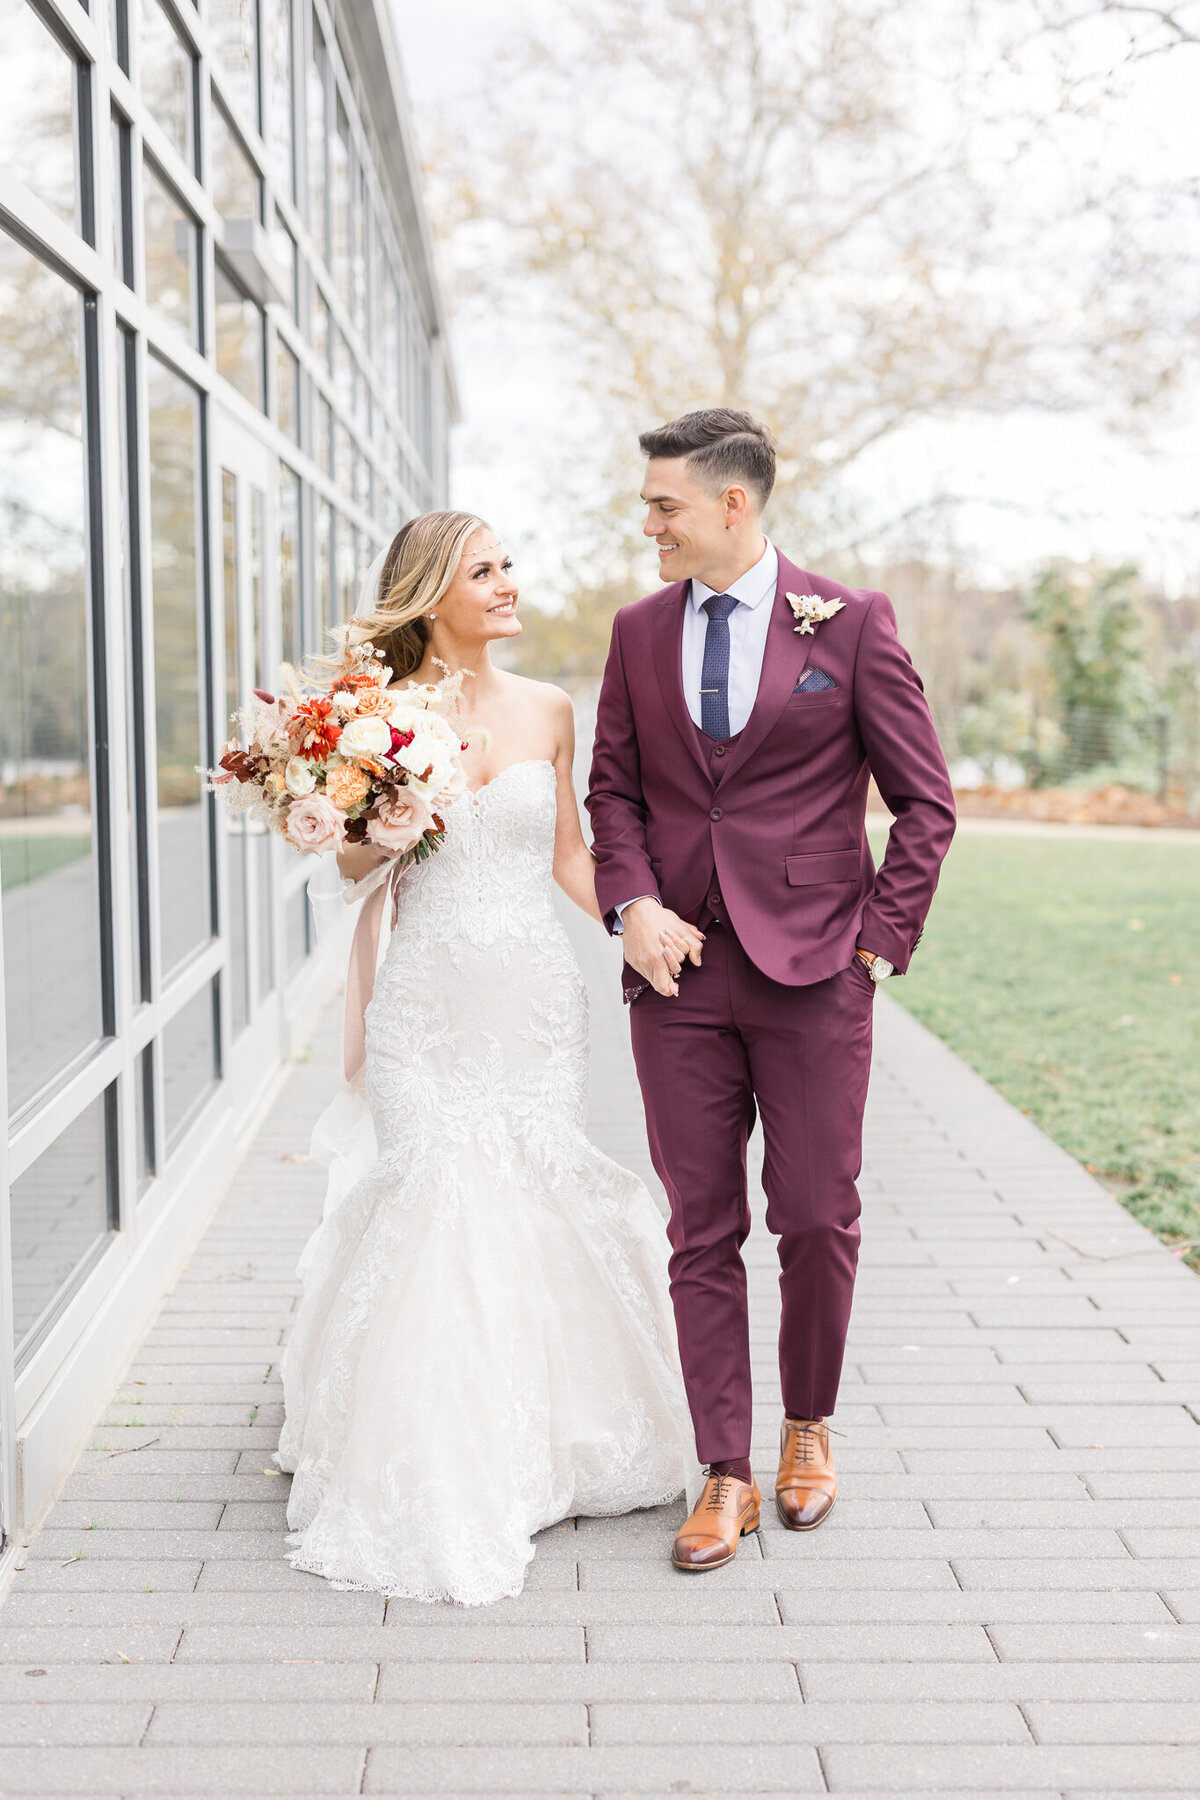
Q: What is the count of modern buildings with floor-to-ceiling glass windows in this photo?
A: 1